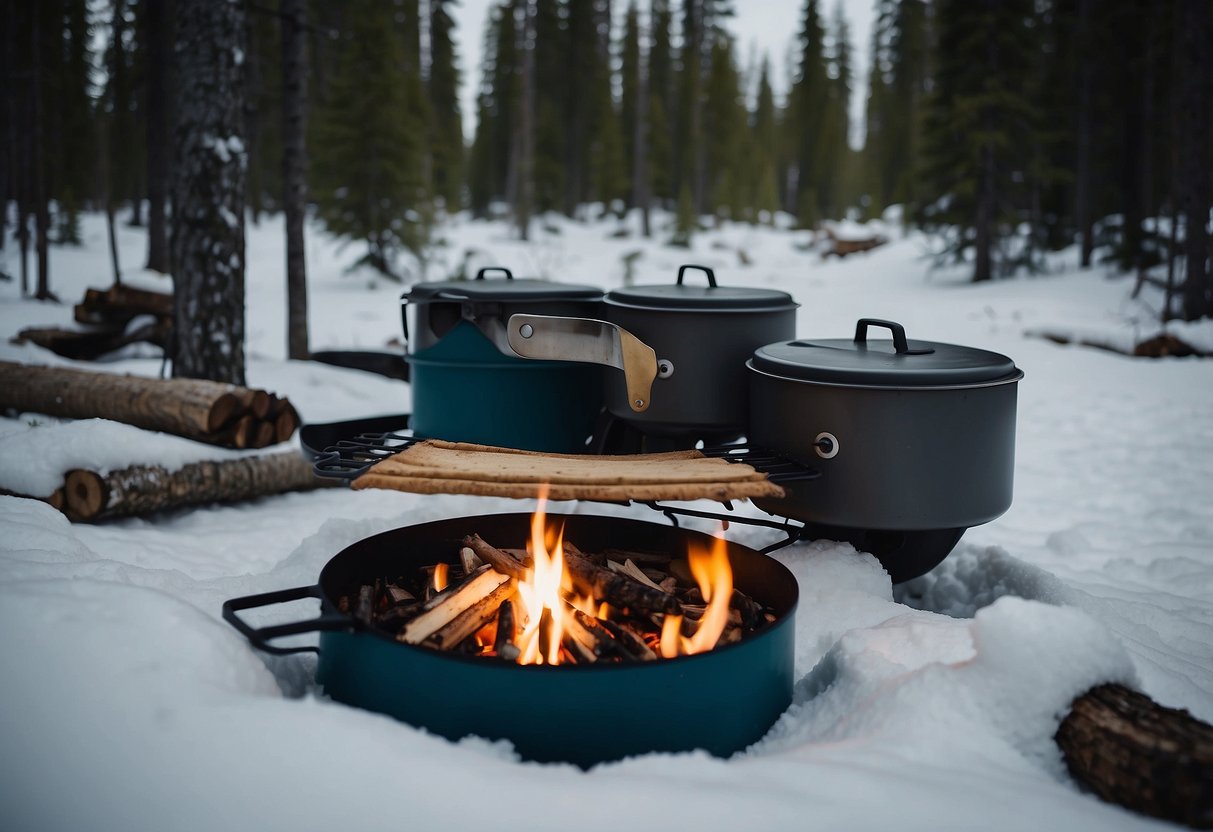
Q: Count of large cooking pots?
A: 3